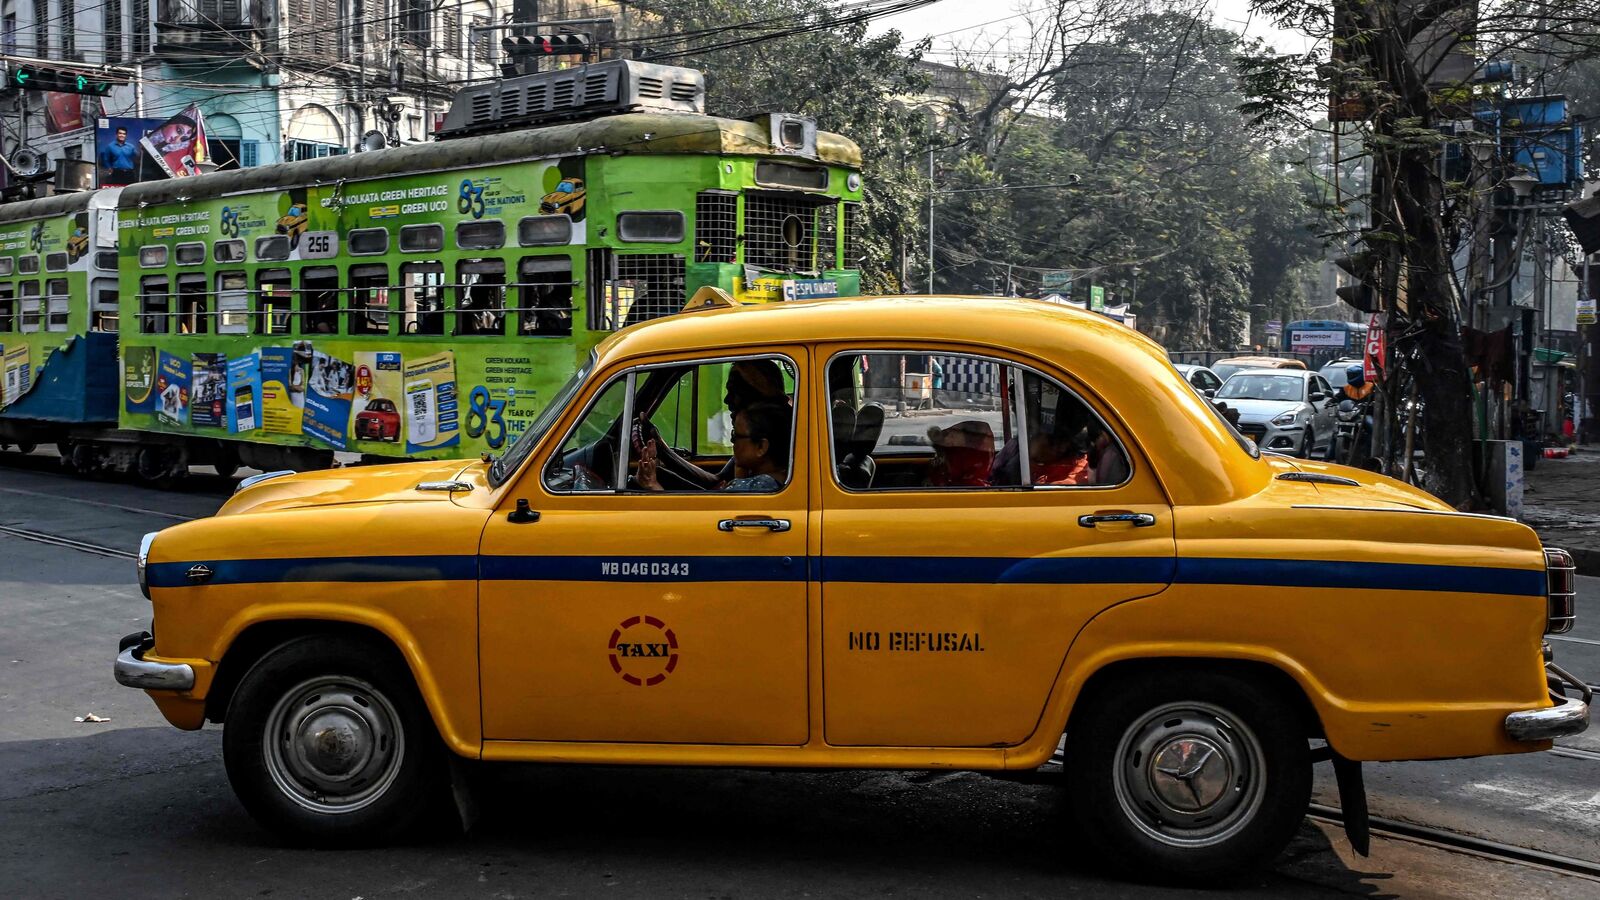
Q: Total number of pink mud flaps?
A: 0